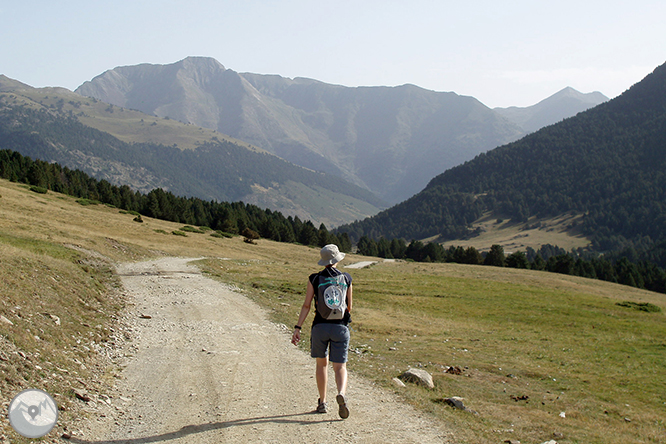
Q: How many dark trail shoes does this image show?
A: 2